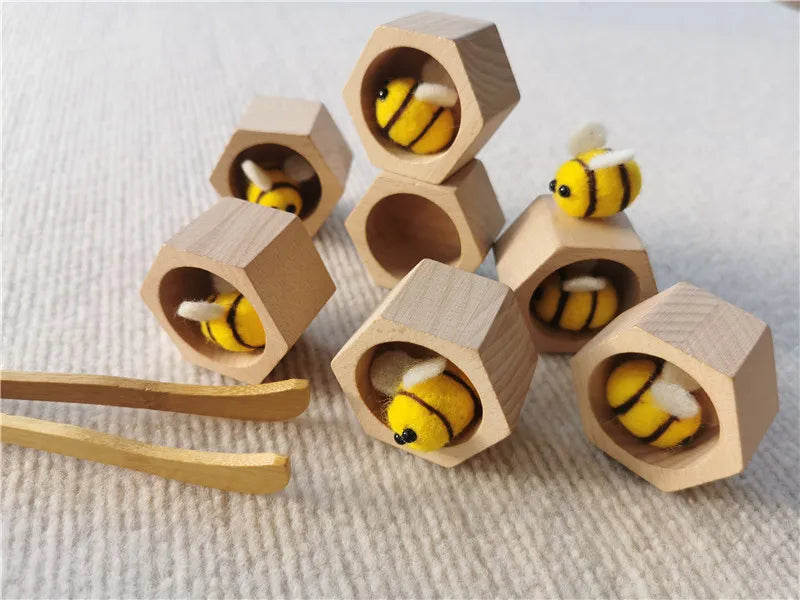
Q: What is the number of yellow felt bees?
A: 7